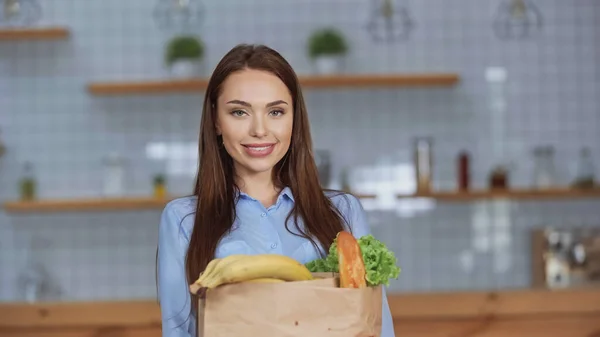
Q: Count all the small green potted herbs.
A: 2